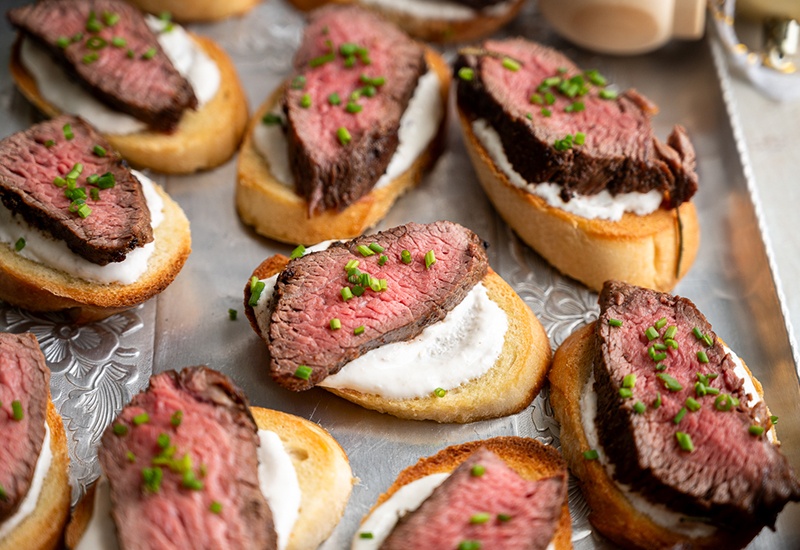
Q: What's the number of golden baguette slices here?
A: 11